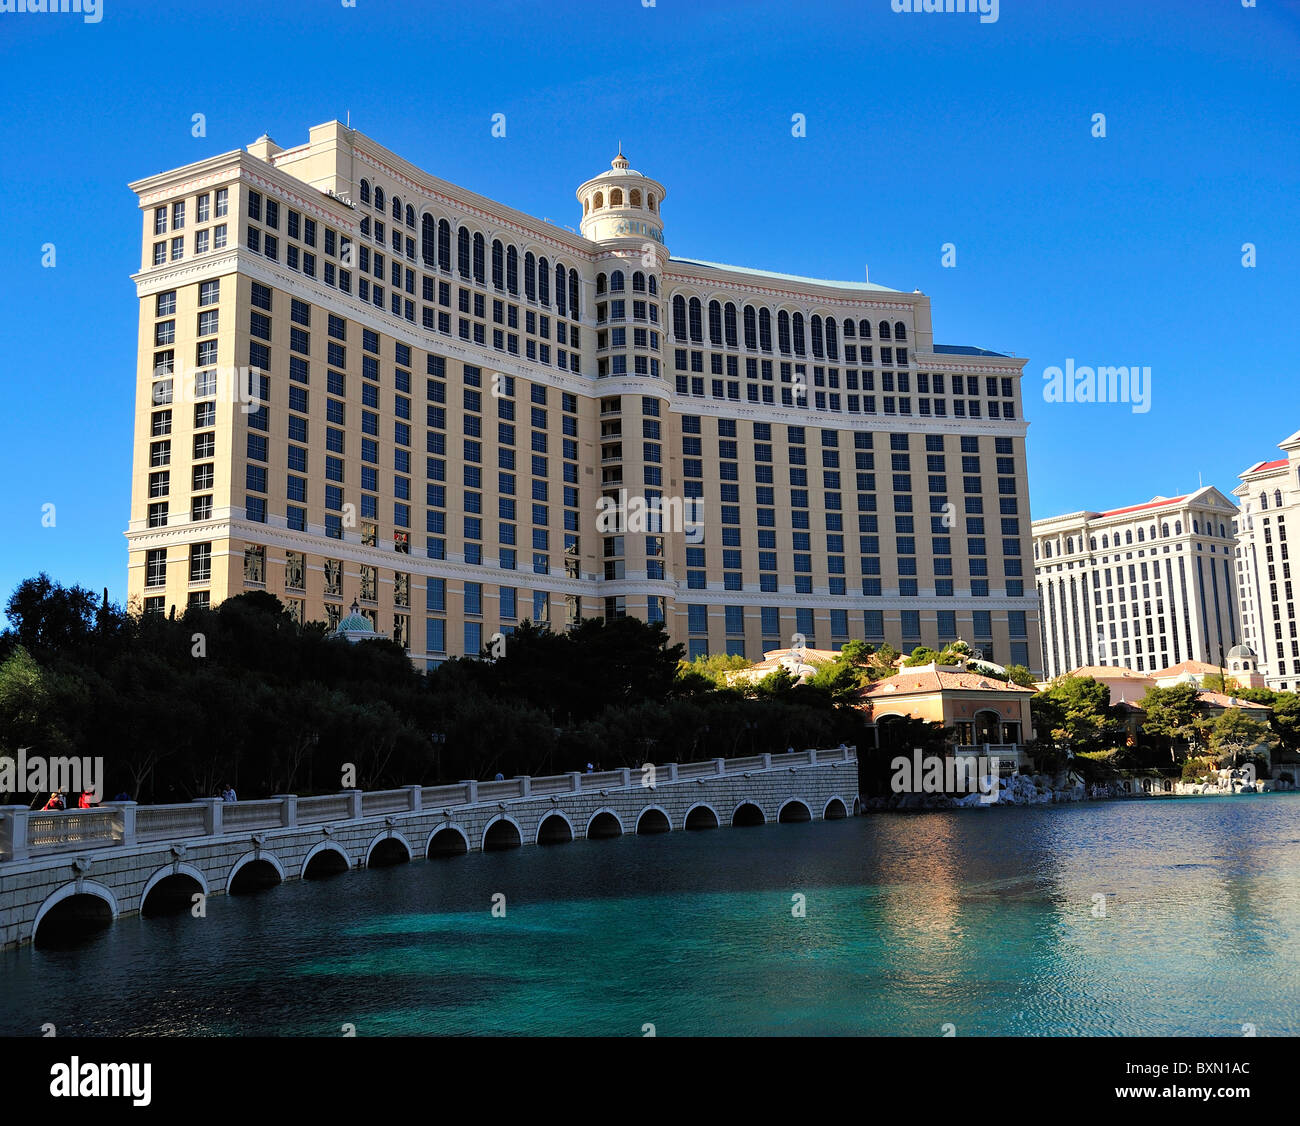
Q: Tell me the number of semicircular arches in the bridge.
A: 15